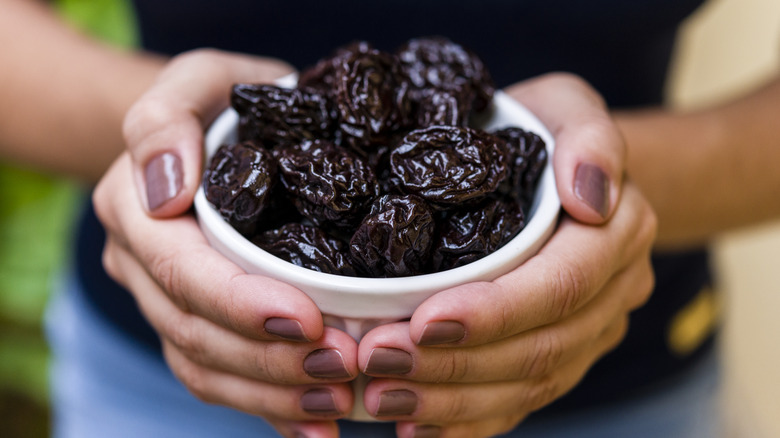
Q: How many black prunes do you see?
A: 12